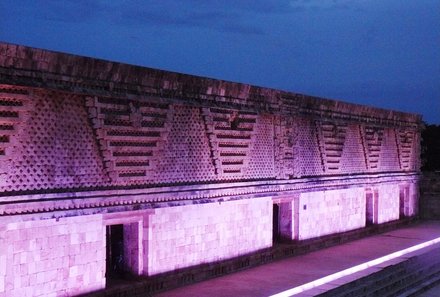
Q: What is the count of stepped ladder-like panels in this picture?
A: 6